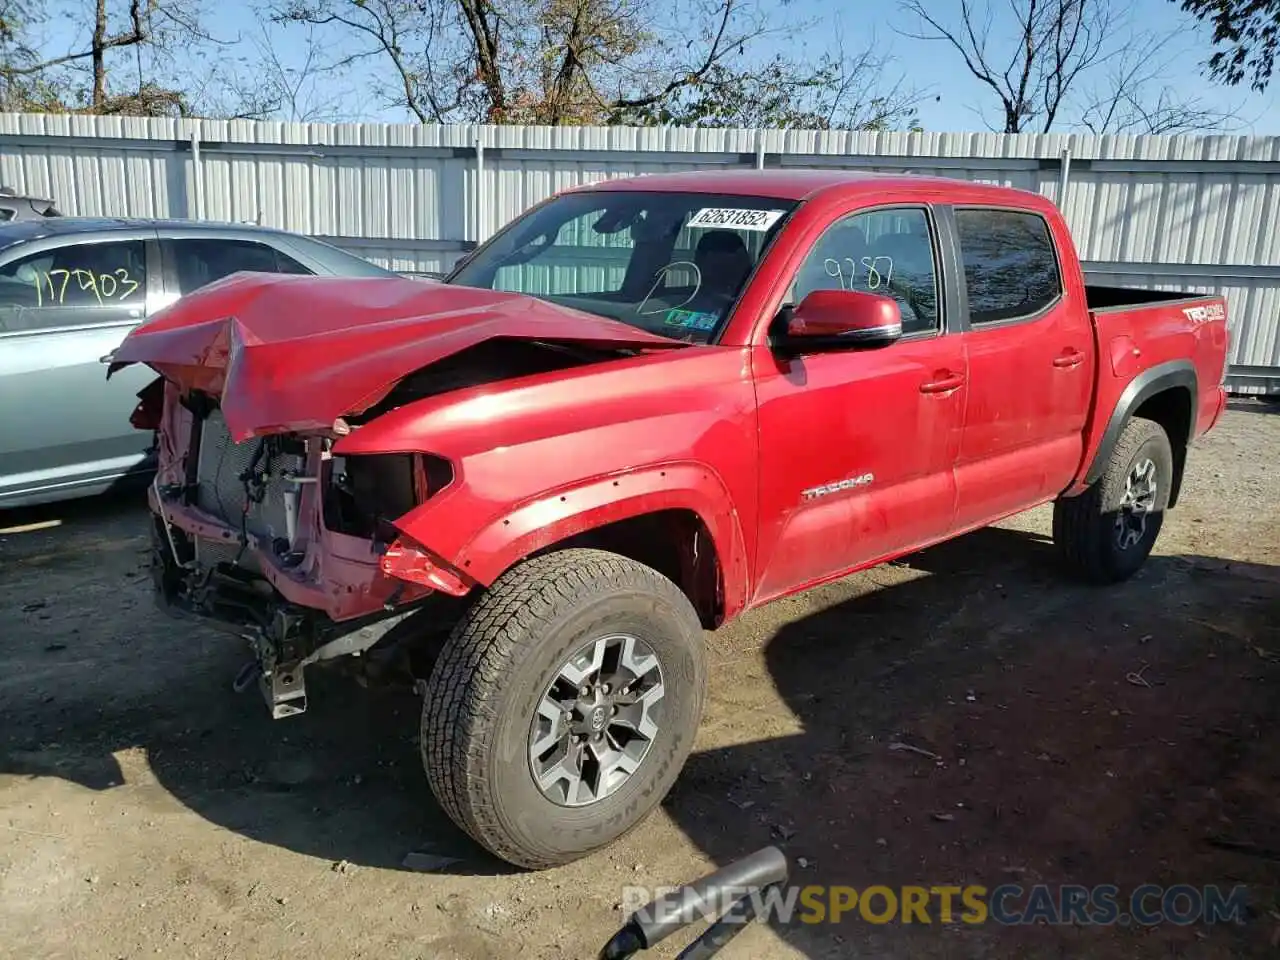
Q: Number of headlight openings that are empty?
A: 1